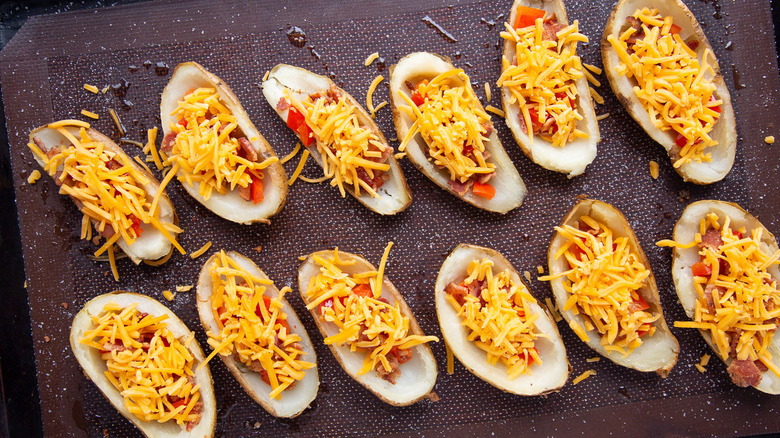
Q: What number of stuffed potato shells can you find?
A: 12